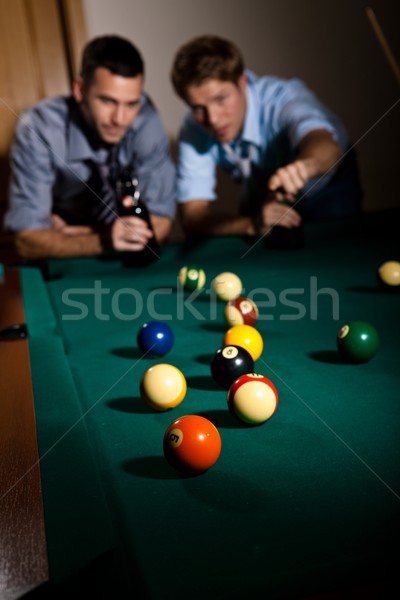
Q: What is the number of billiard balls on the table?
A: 11